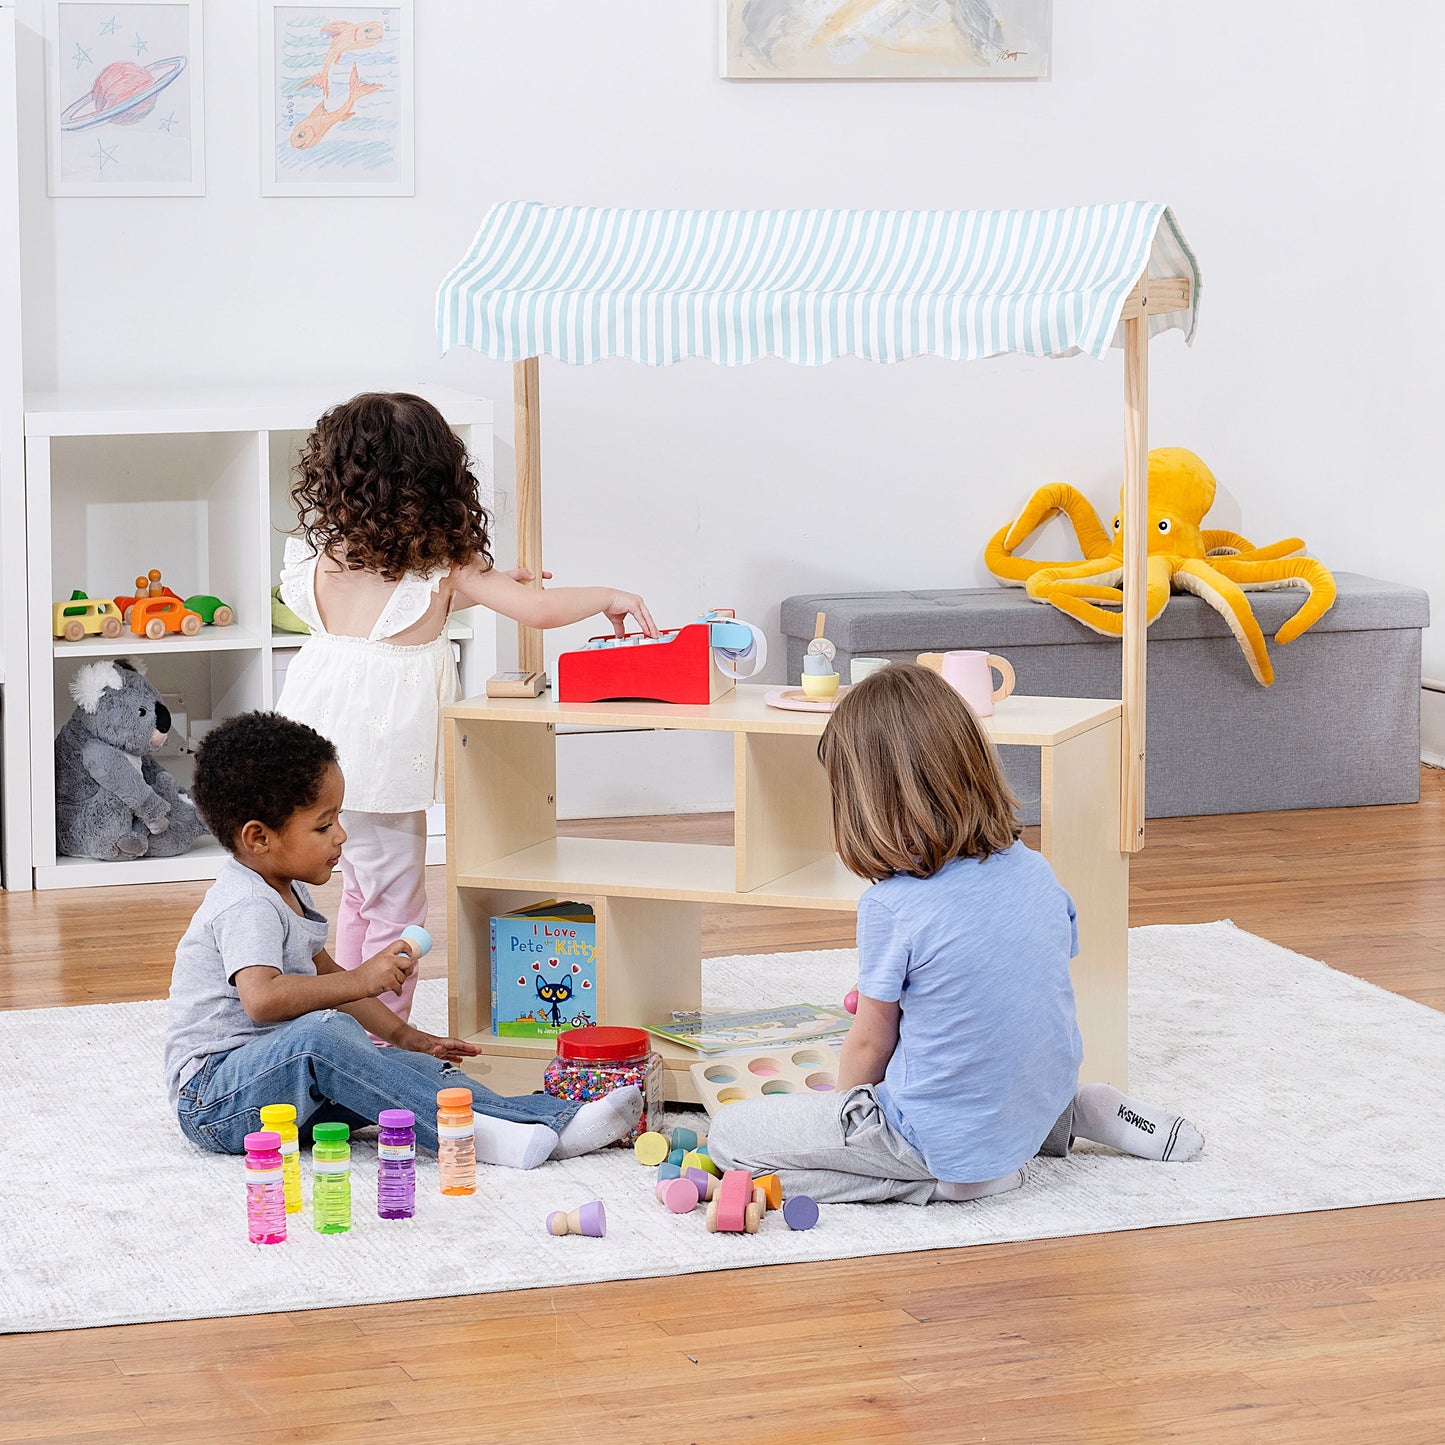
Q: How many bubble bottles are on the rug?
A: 5